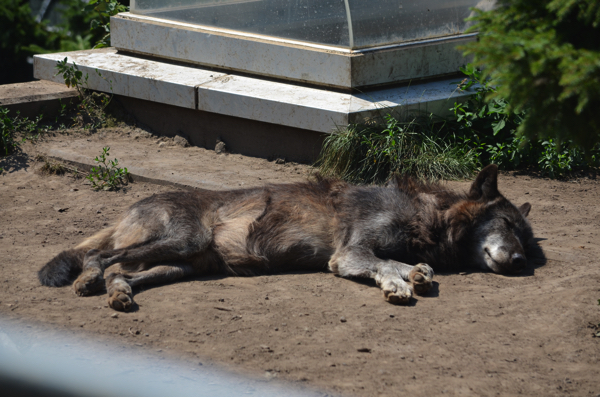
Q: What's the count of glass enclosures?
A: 1